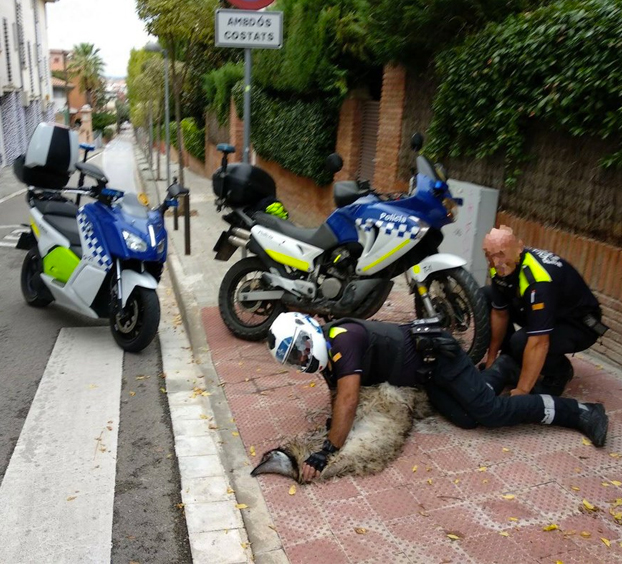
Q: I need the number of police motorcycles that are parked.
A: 2